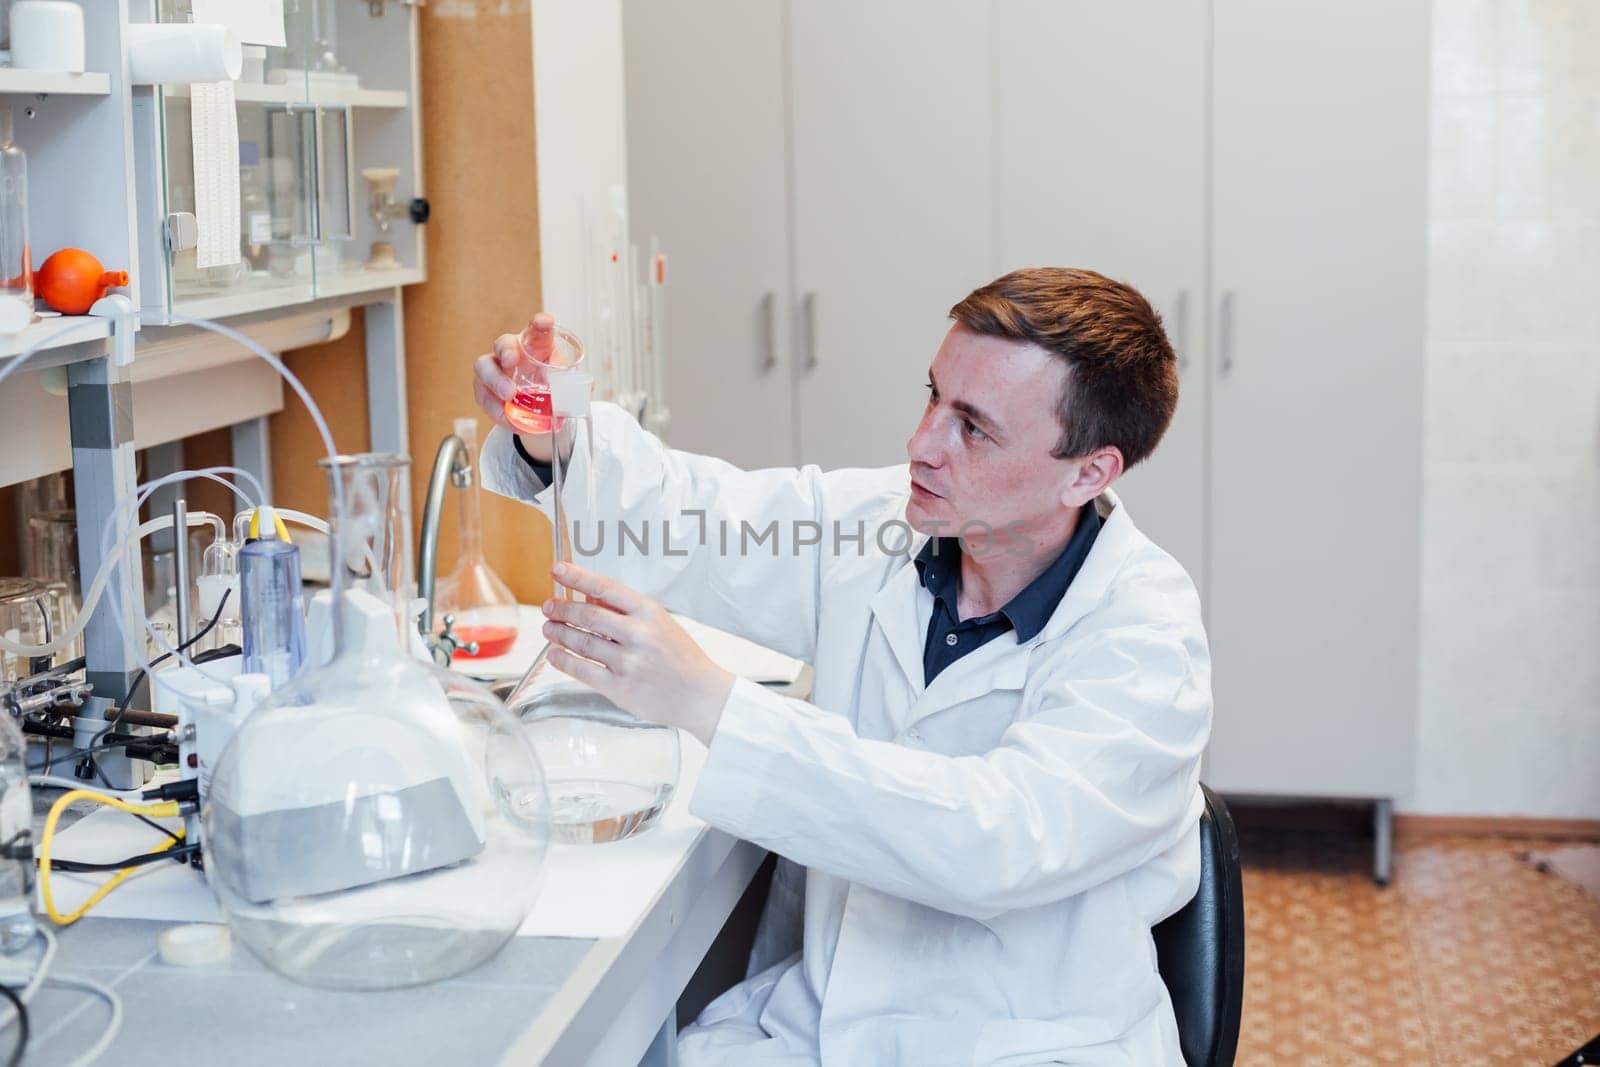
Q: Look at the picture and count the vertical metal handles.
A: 4